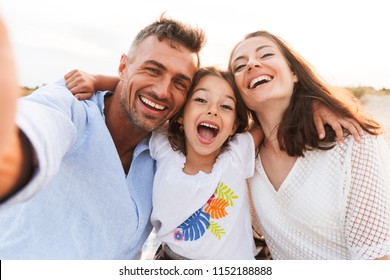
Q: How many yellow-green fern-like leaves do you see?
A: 2